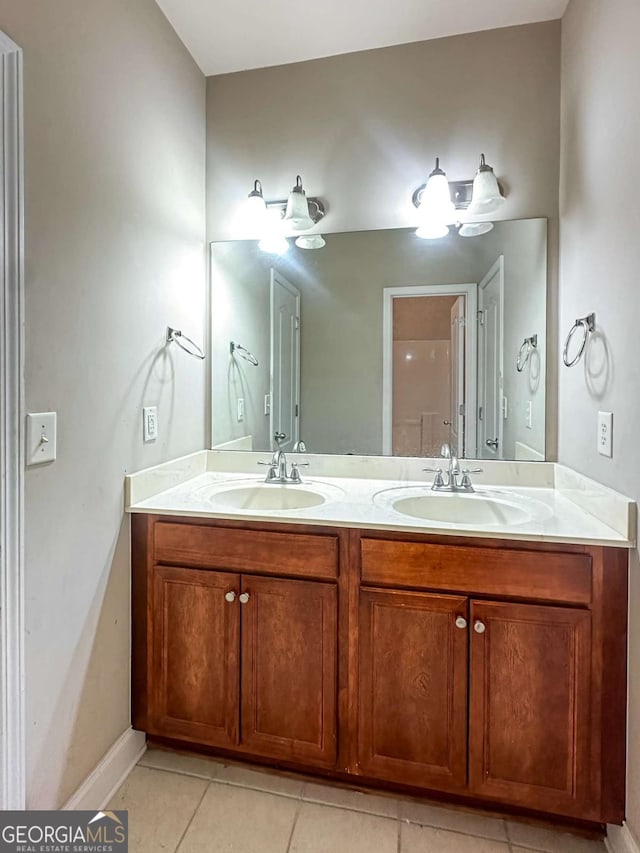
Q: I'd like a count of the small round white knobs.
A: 4